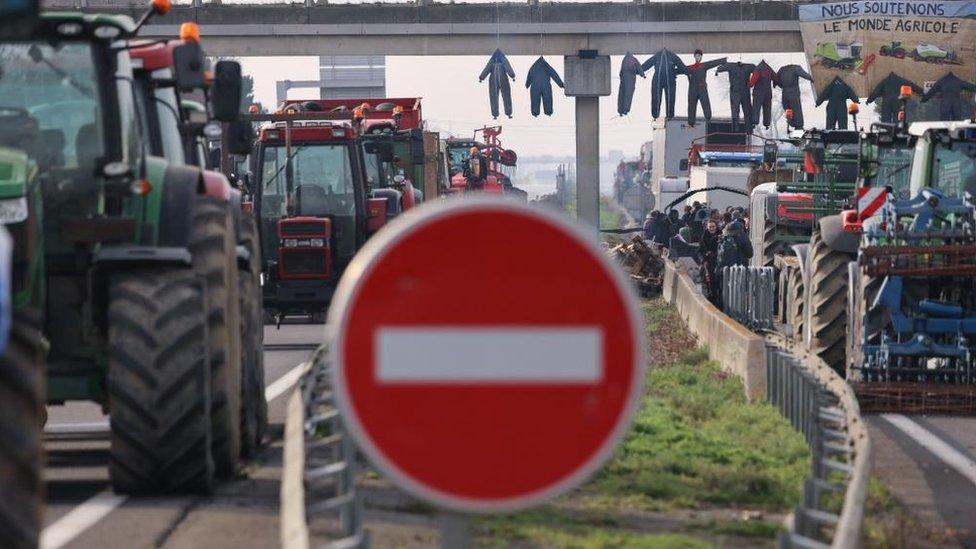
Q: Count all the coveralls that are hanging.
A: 11